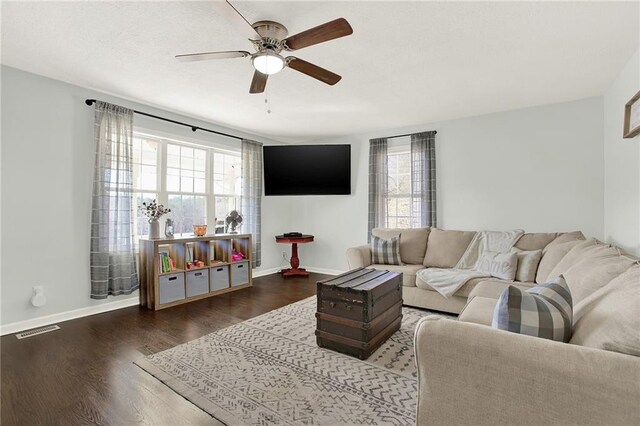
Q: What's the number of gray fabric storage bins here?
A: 4